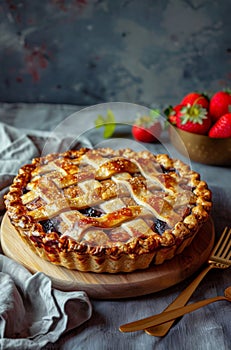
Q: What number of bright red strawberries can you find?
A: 6